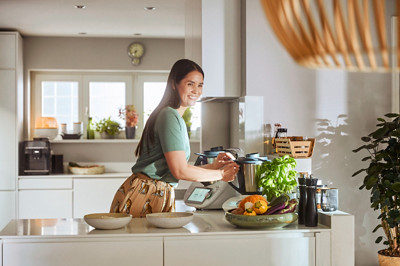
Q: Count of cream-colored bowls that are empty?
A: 2